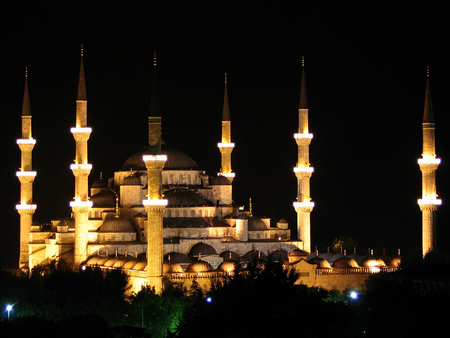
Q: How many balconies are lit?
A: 15